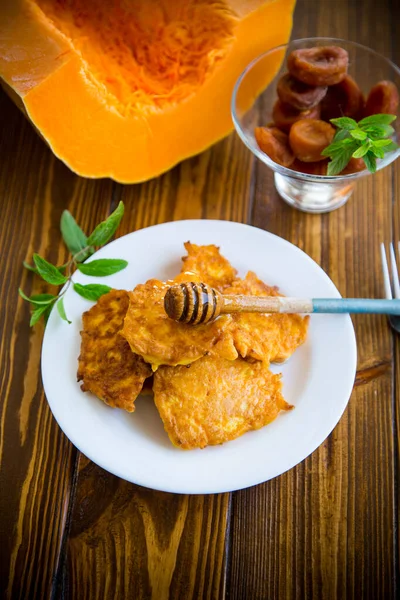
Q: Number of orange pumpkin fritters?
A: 5